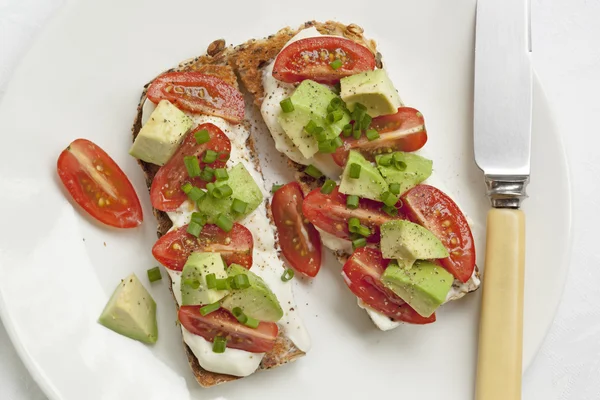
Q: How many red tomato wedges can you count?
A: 11